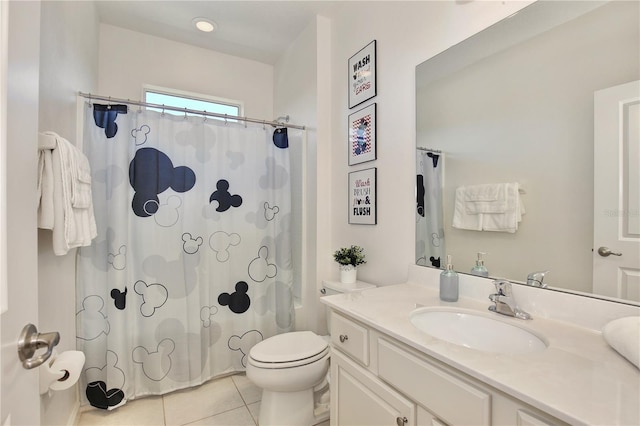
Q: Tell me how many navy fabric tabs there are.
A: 2